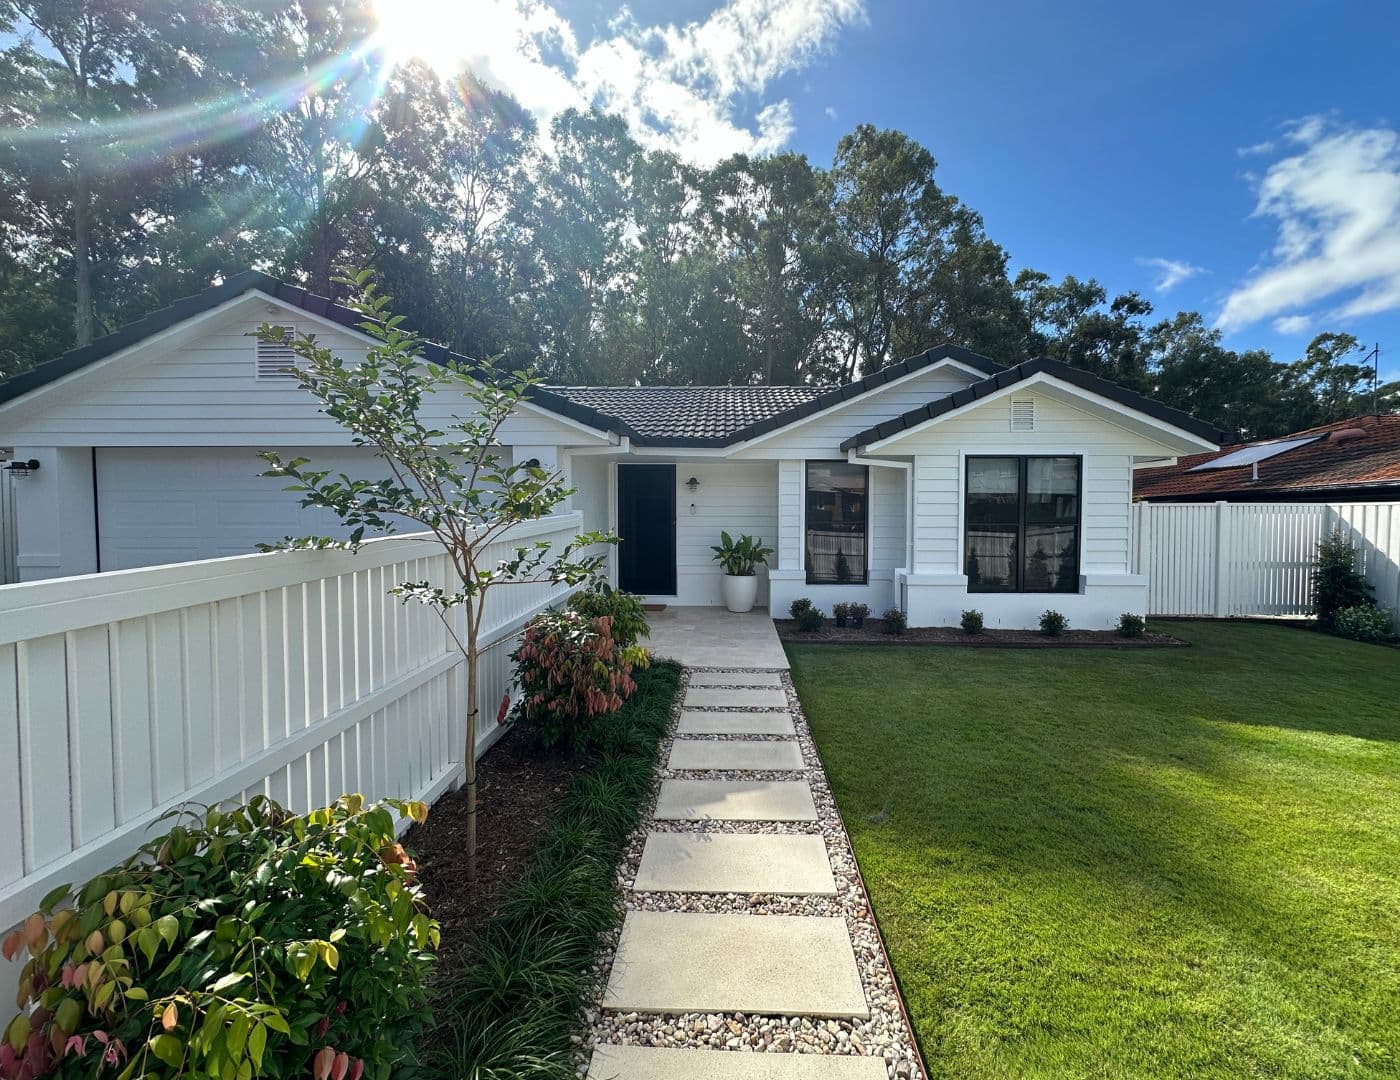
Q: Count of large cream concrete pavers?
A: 8